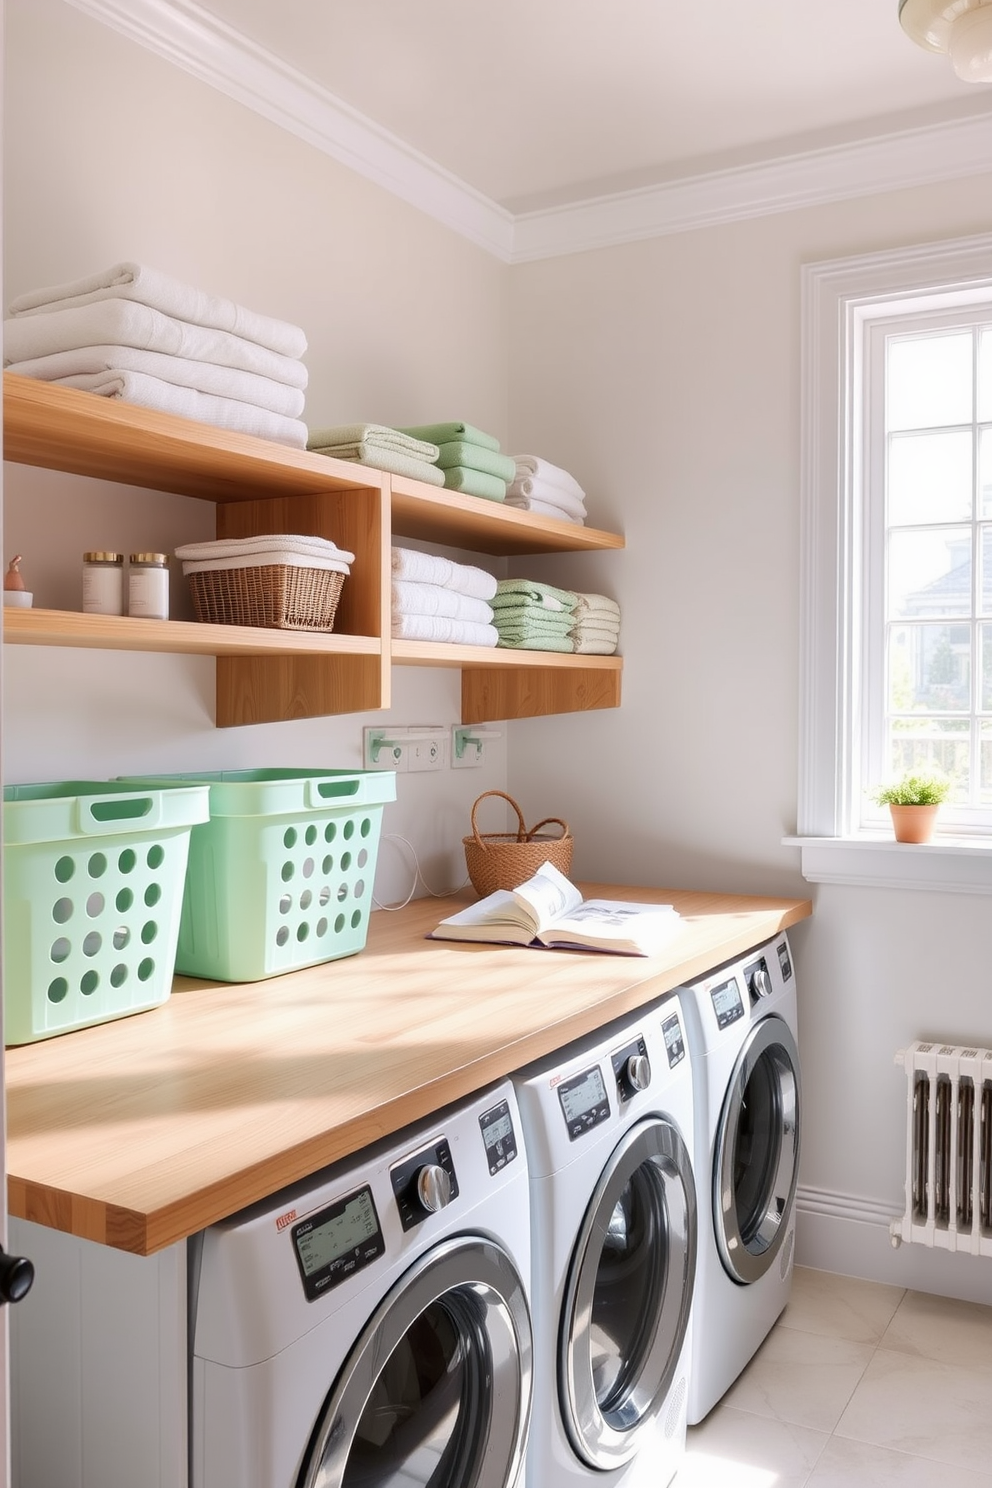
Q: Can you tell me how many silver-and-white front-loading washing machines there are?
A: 3